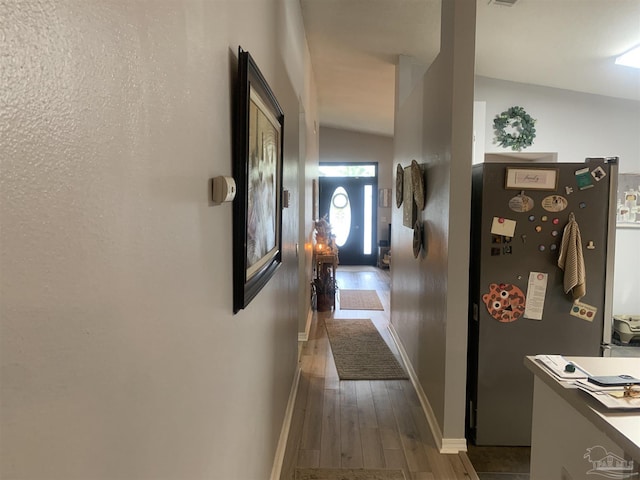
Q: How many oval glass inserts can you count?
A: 1